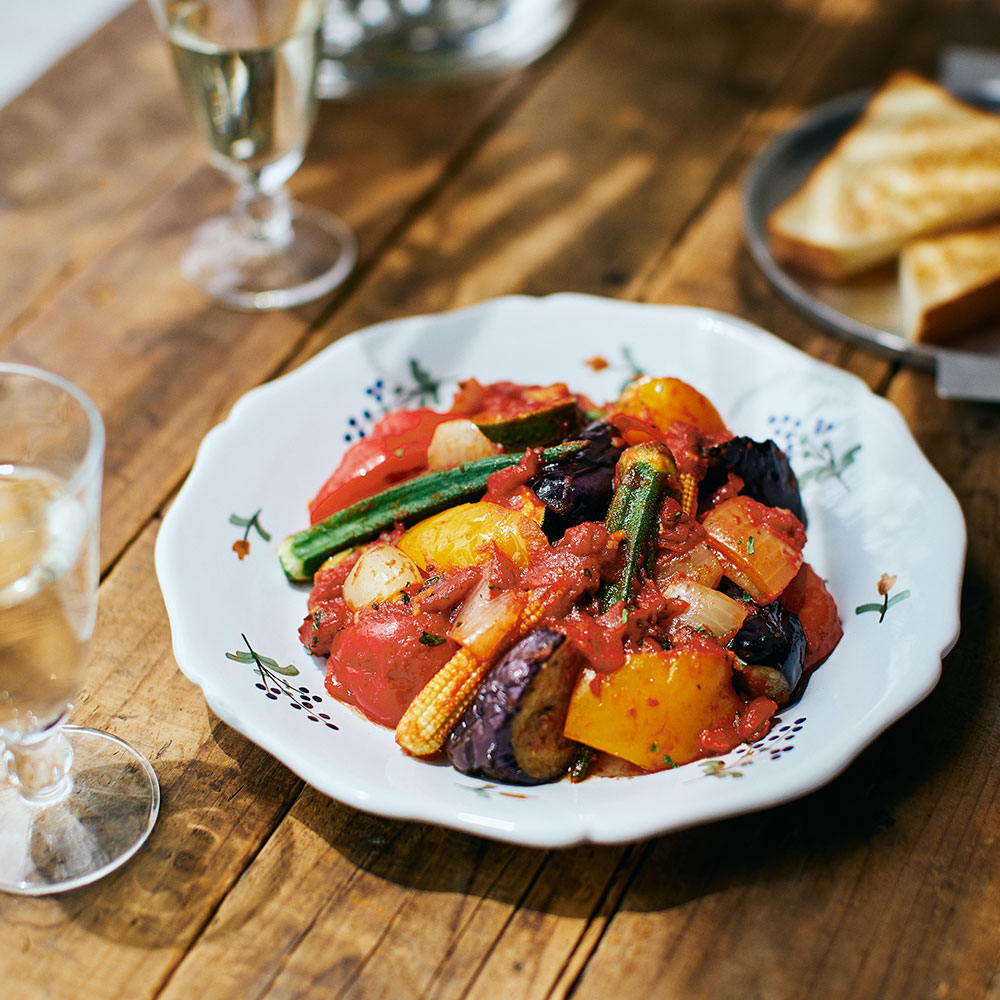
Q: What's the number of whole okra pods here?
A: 2